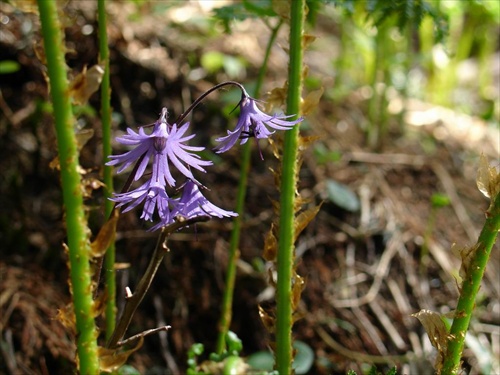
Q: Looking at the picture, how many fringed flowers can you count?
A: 4